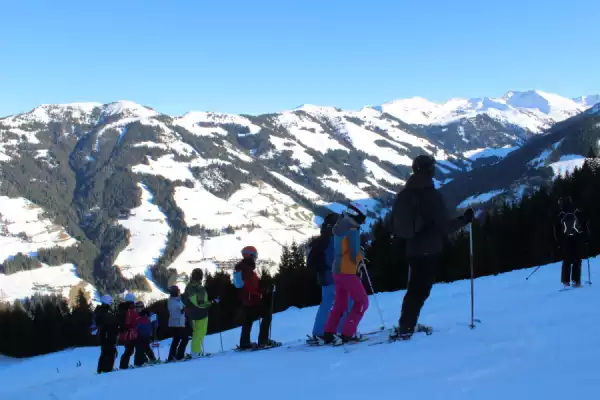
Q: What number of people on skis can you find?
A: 10